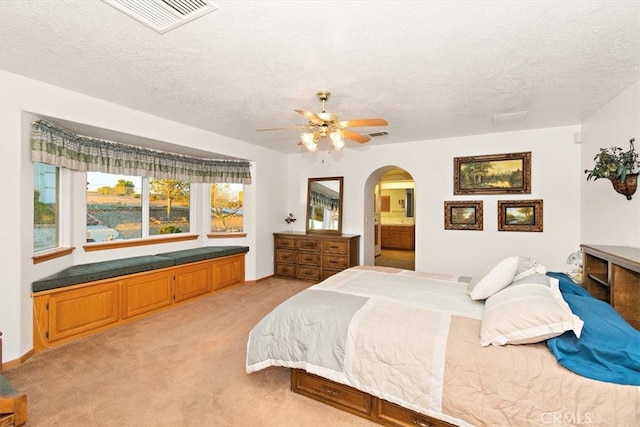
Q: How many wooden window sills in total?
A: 3